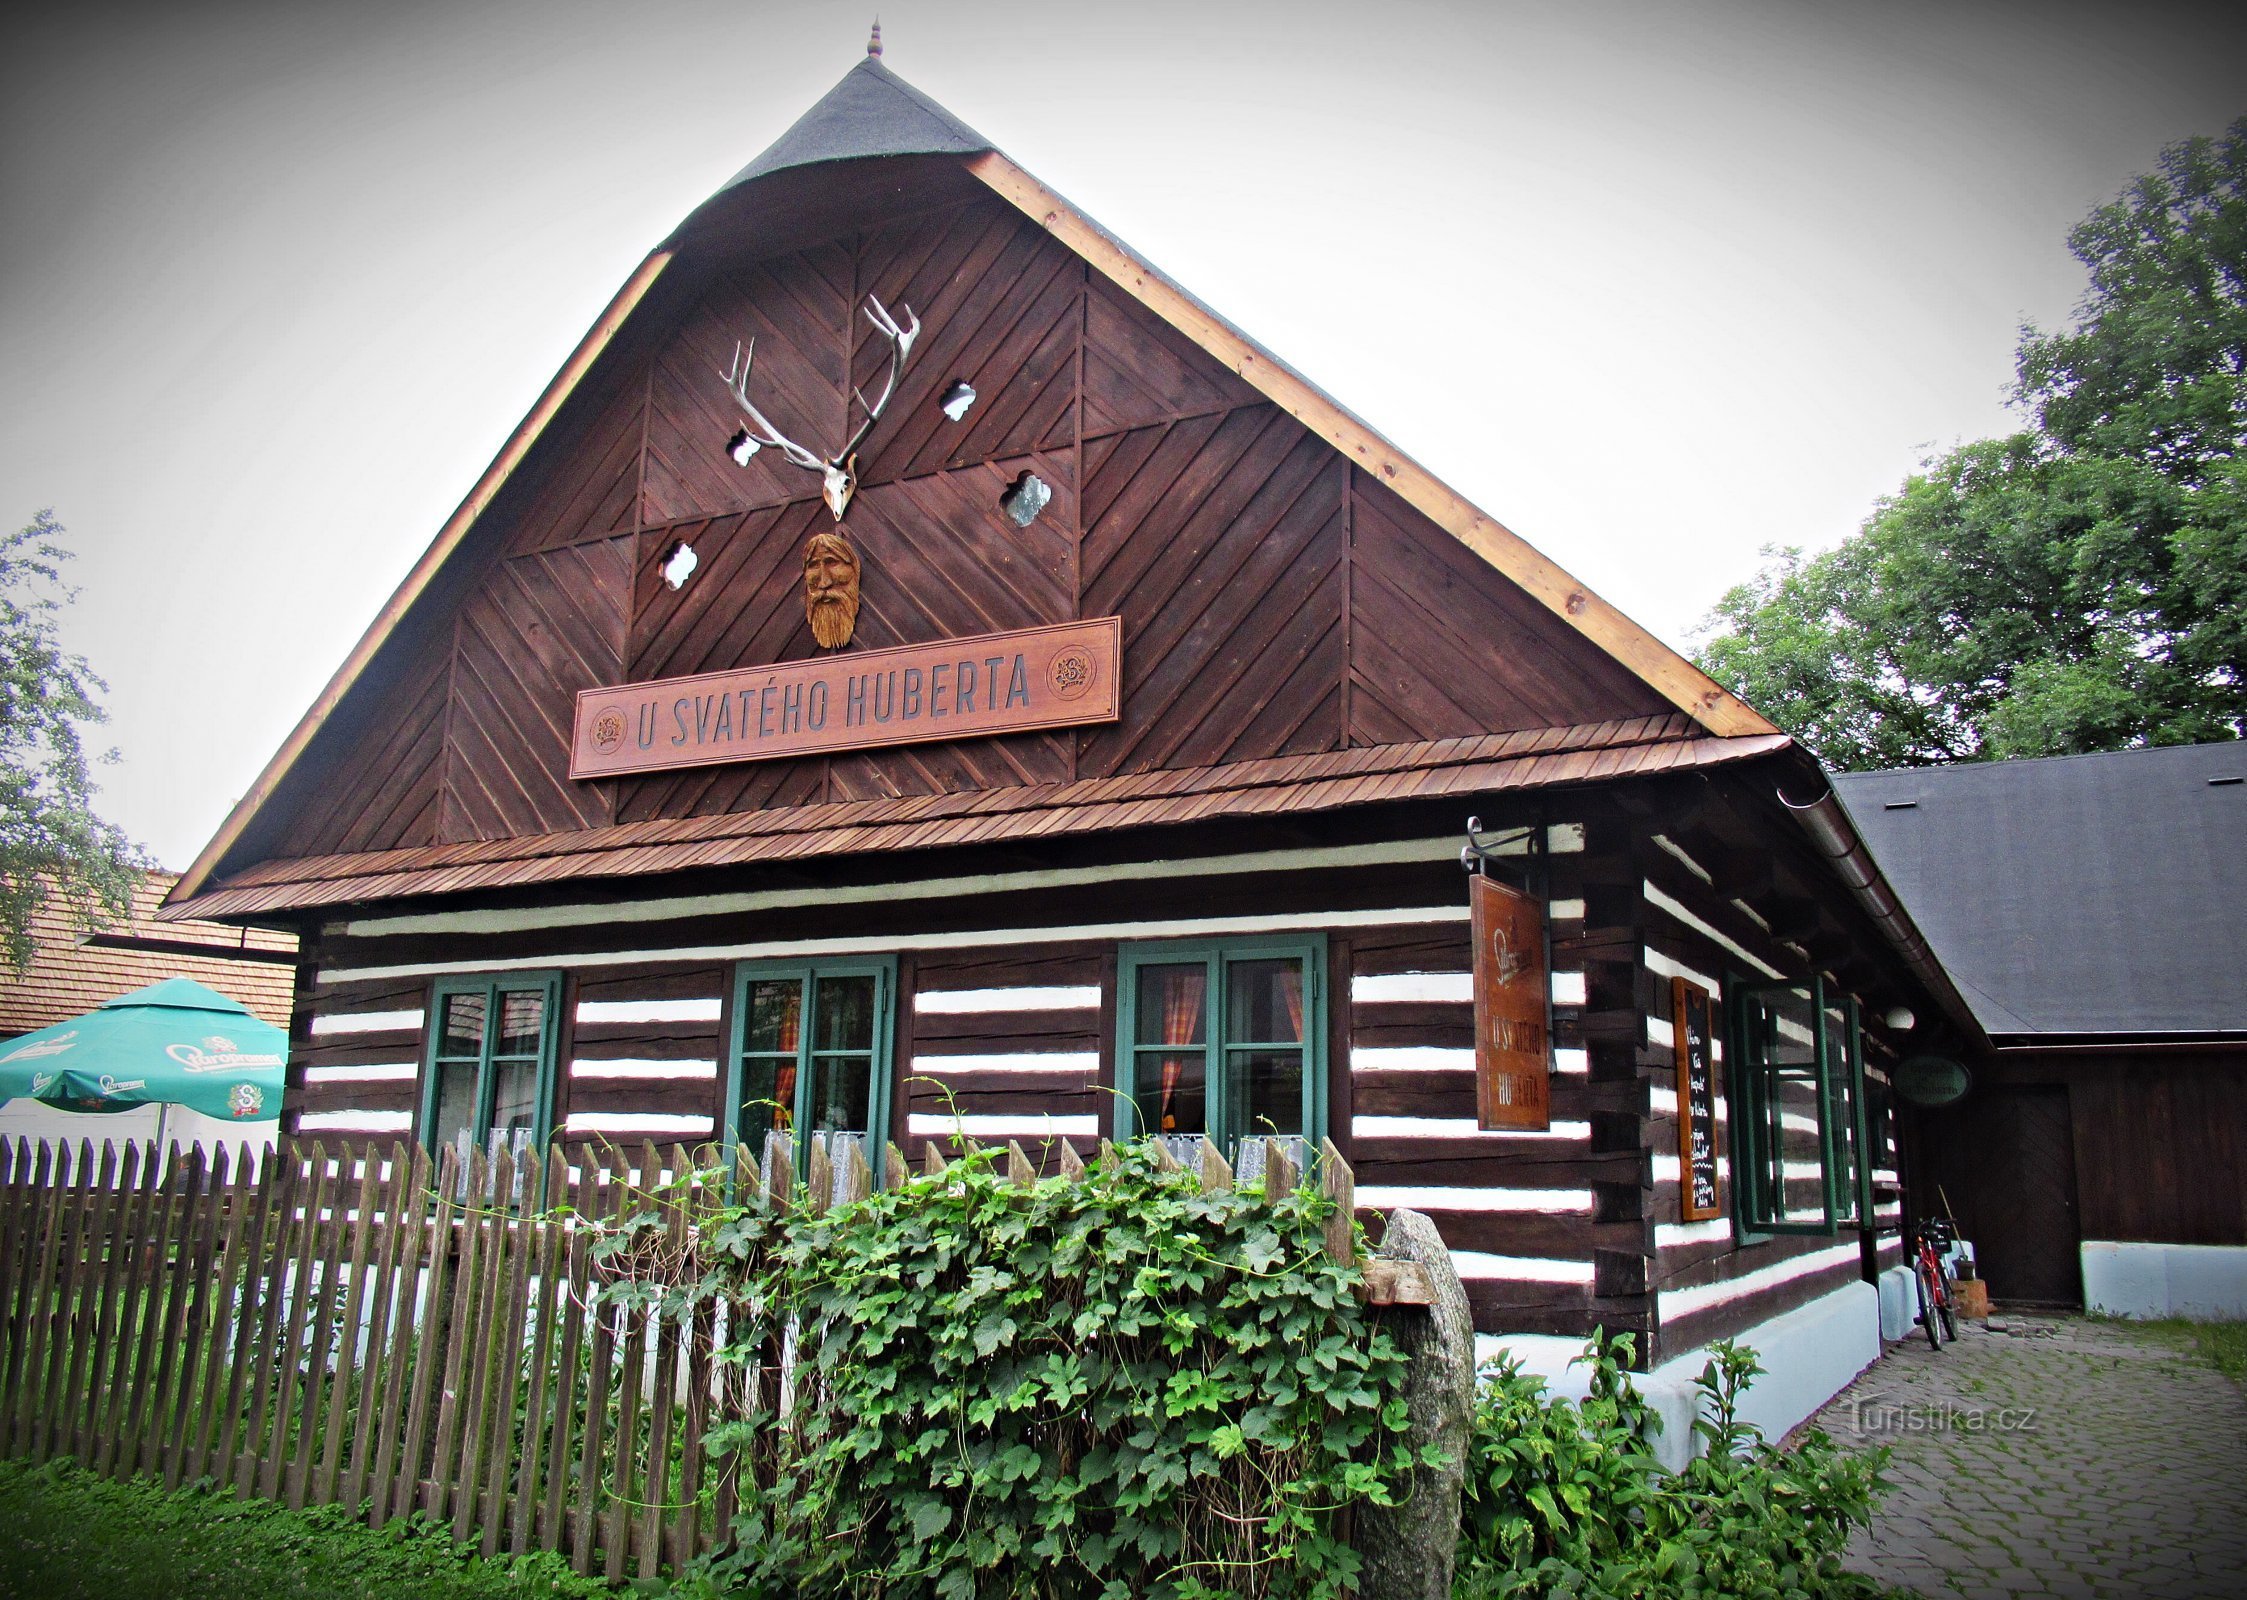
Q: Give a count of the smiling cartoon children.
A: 0